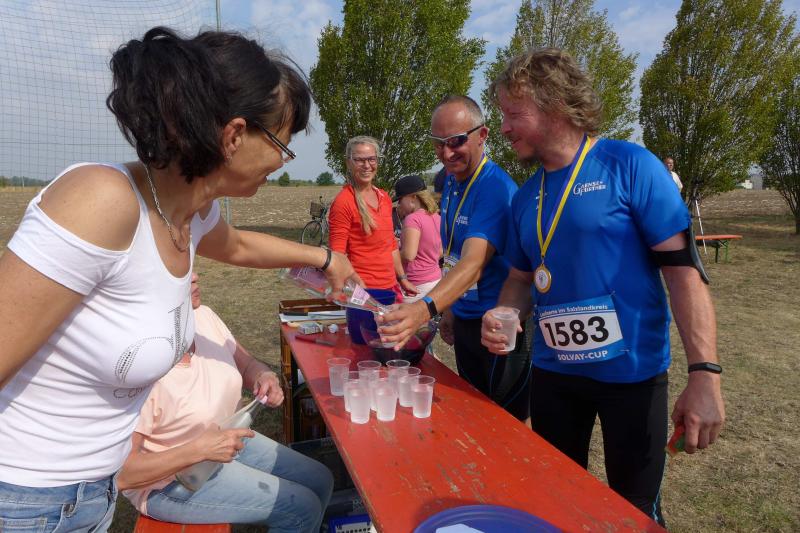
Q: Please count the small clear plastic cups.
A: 11